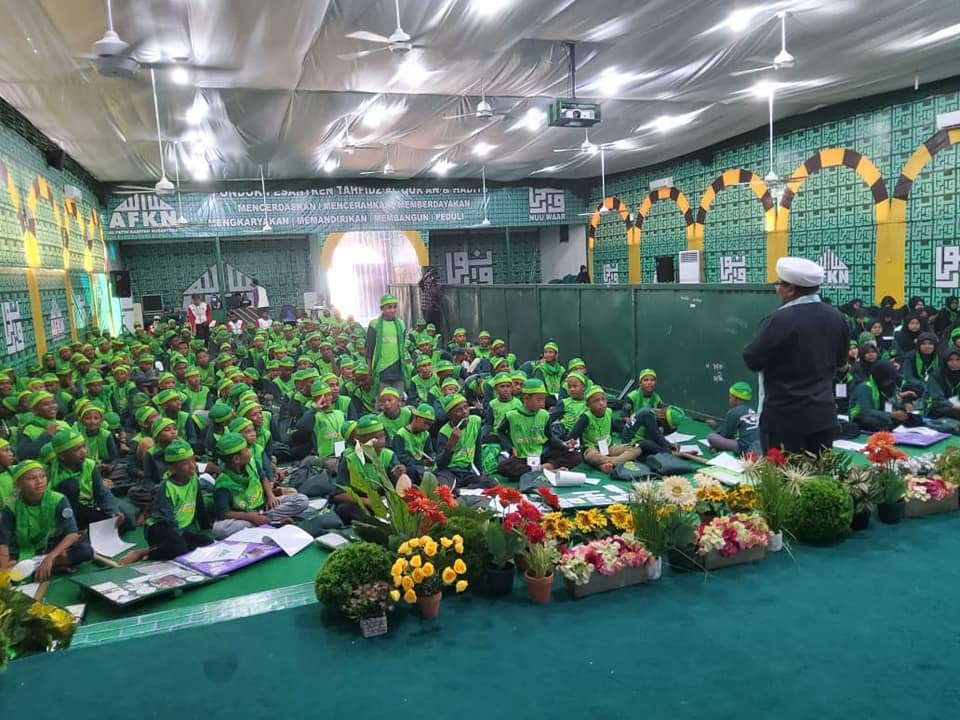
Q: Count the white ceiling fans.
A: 13